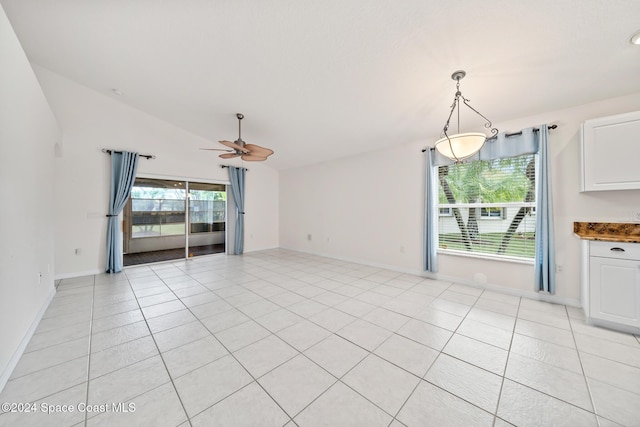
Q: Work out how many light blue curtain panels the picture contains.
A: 4